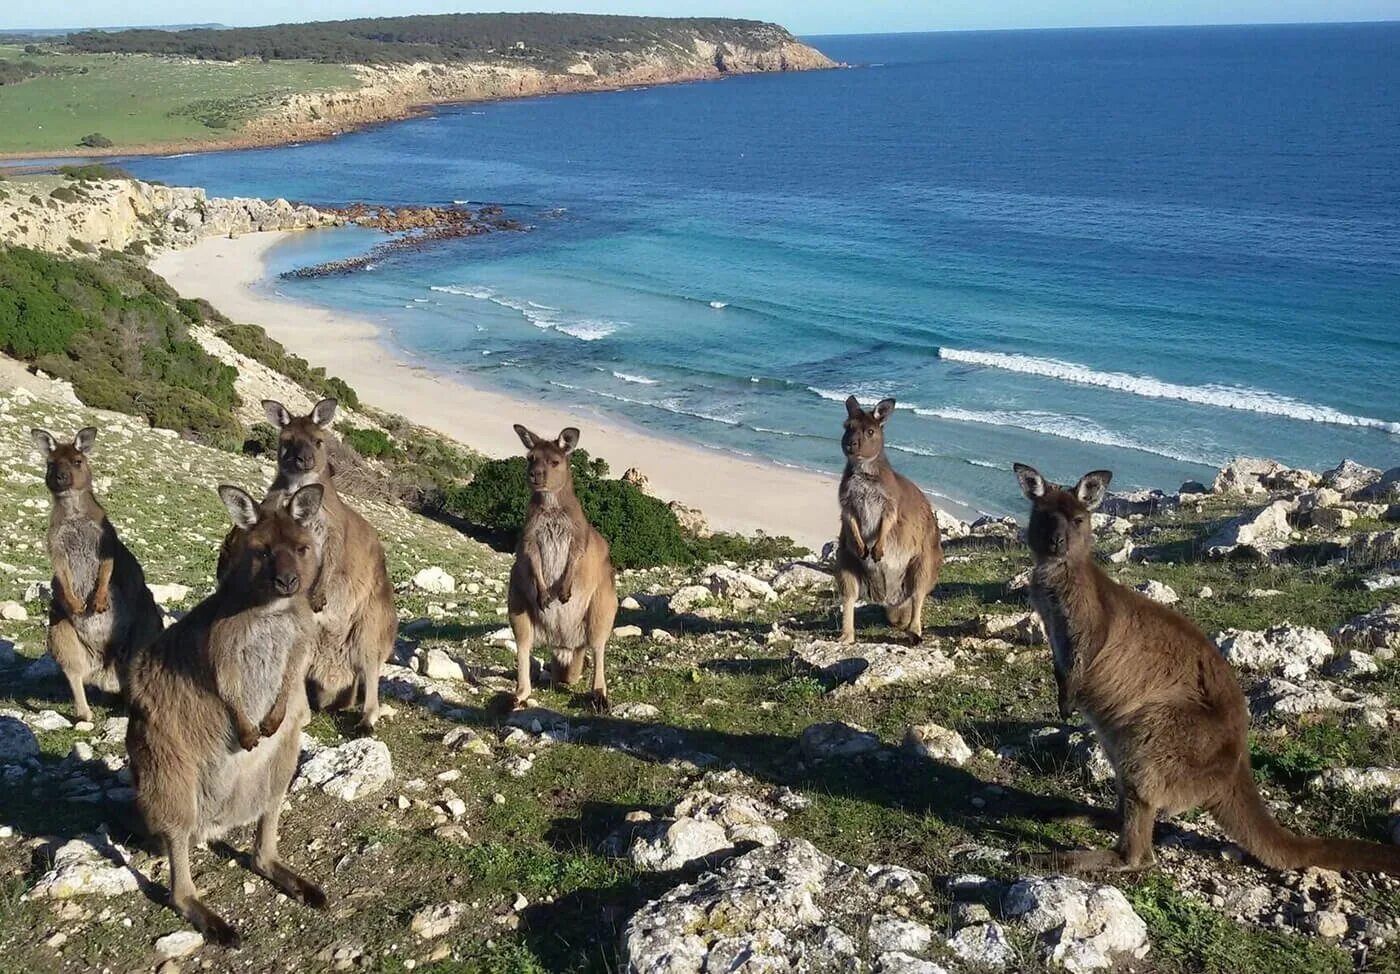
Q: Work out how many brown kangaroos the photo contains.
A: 6